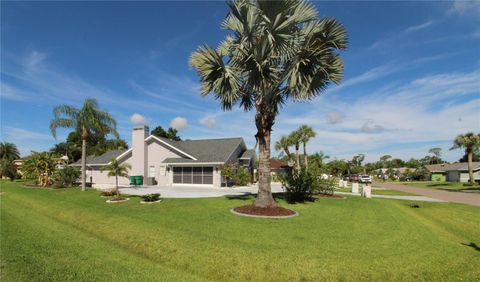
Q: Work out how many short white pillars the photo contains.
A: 4